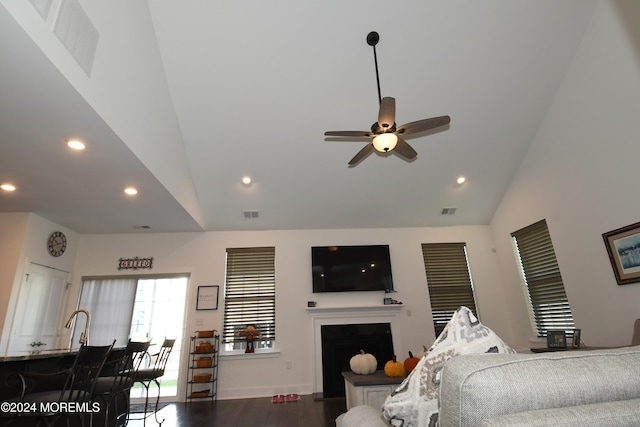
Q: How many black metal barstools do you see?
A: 3